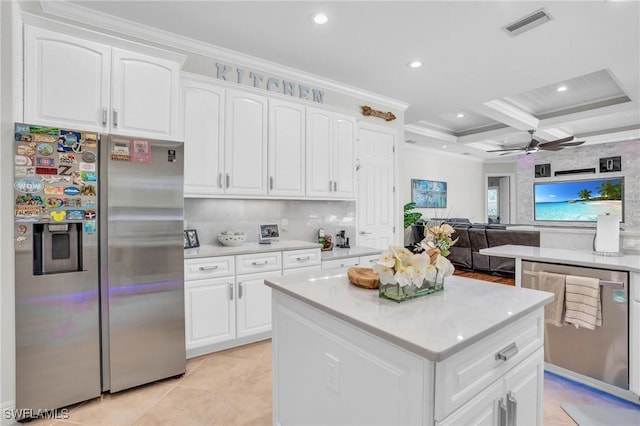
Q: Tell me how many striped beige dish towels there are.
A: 1